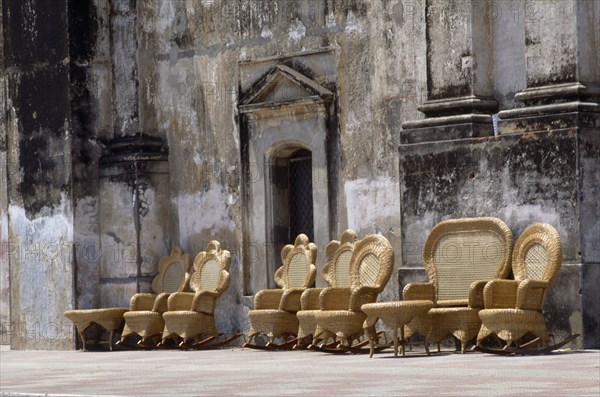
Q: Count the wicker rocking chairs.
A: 6